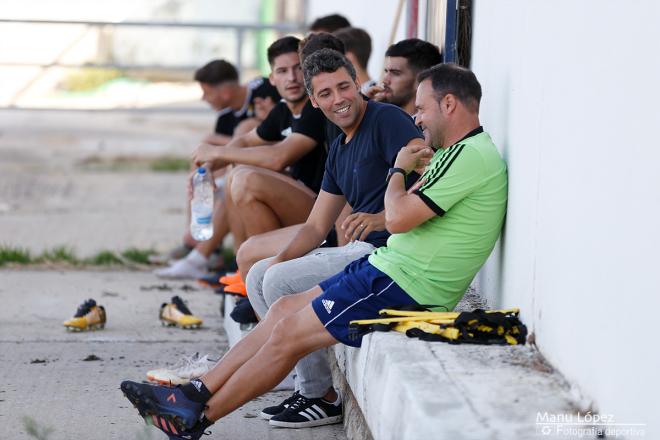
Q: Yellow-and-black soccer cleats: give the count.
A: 2